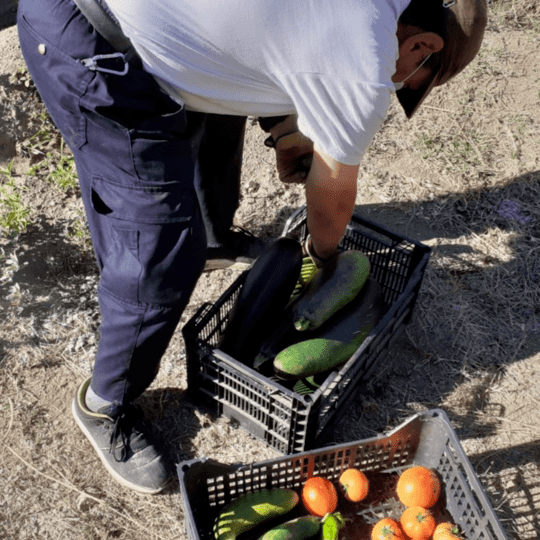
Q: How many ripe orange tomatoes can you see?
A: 6